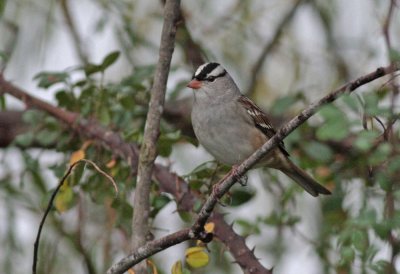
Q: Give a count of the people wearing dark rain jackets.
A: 0